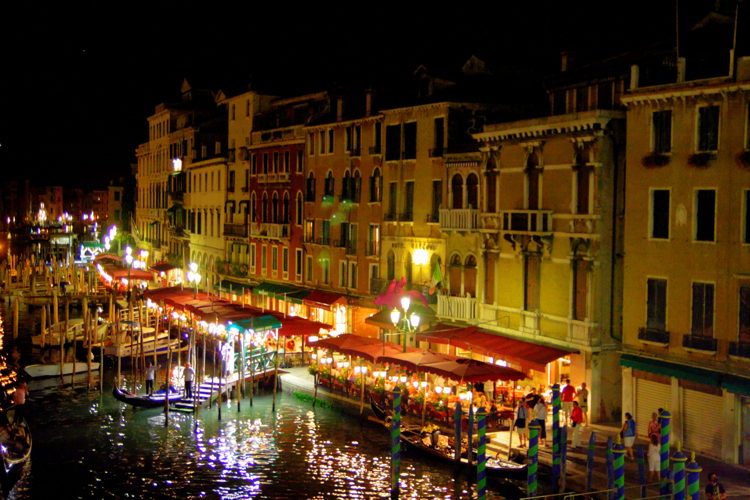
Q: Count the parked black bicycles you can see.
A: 0